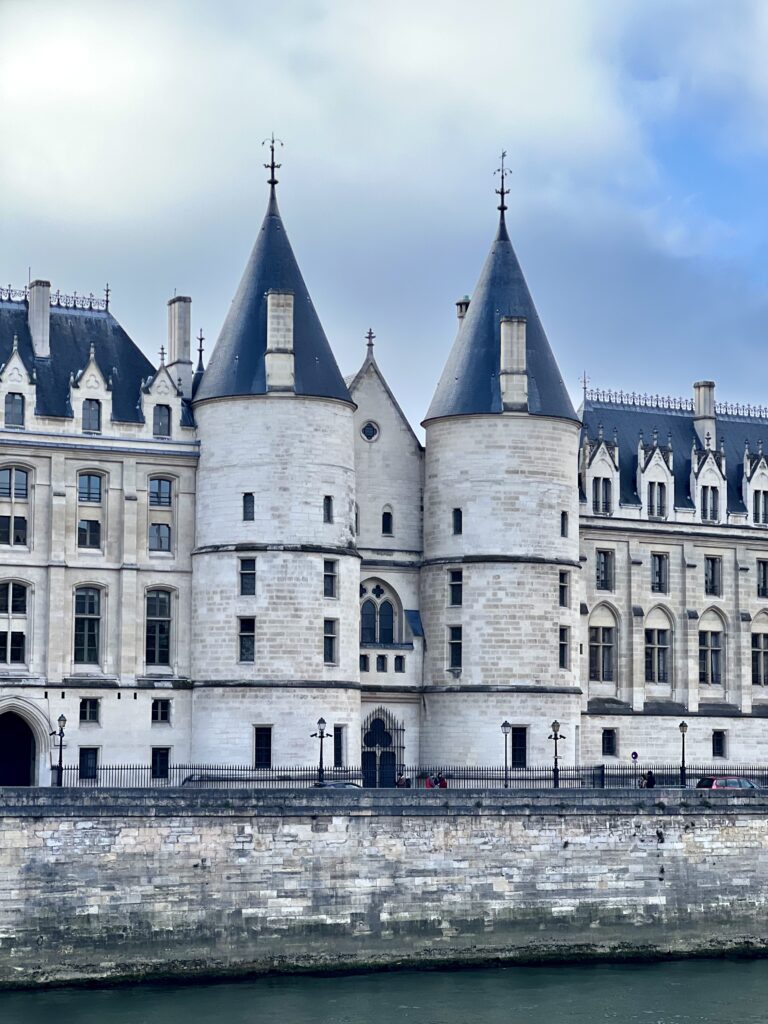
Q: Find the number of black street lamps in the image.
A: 5